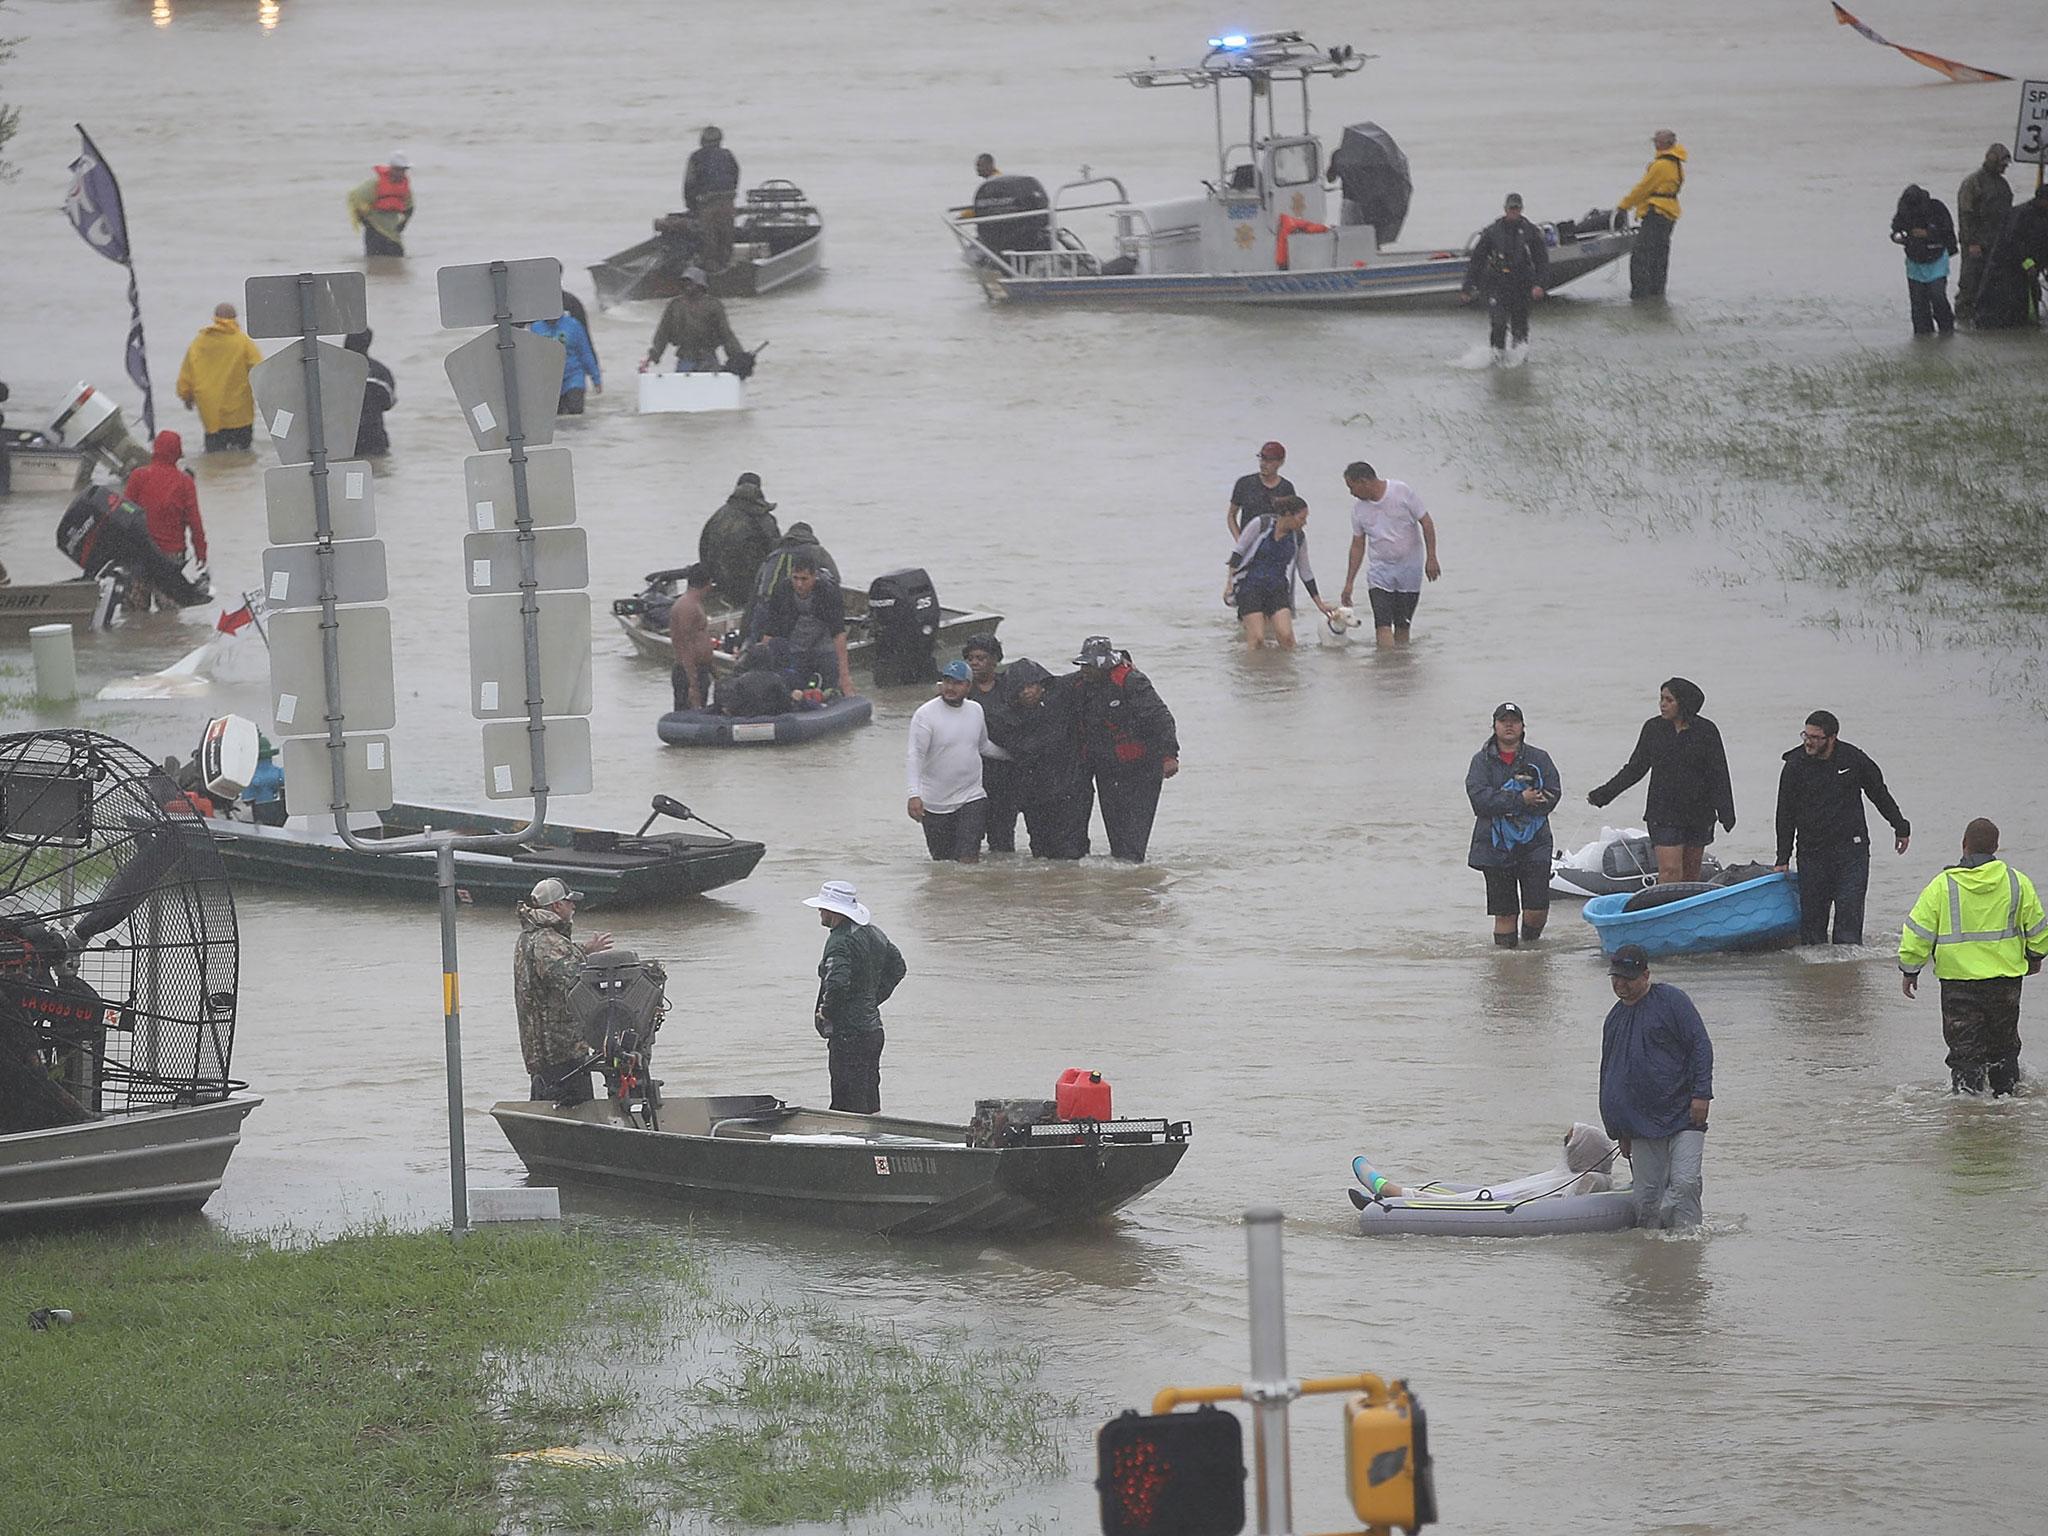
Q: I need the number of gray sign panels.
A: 12